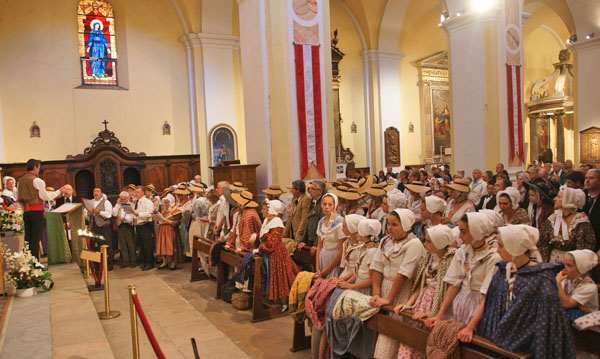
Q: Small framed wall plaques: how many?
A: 4